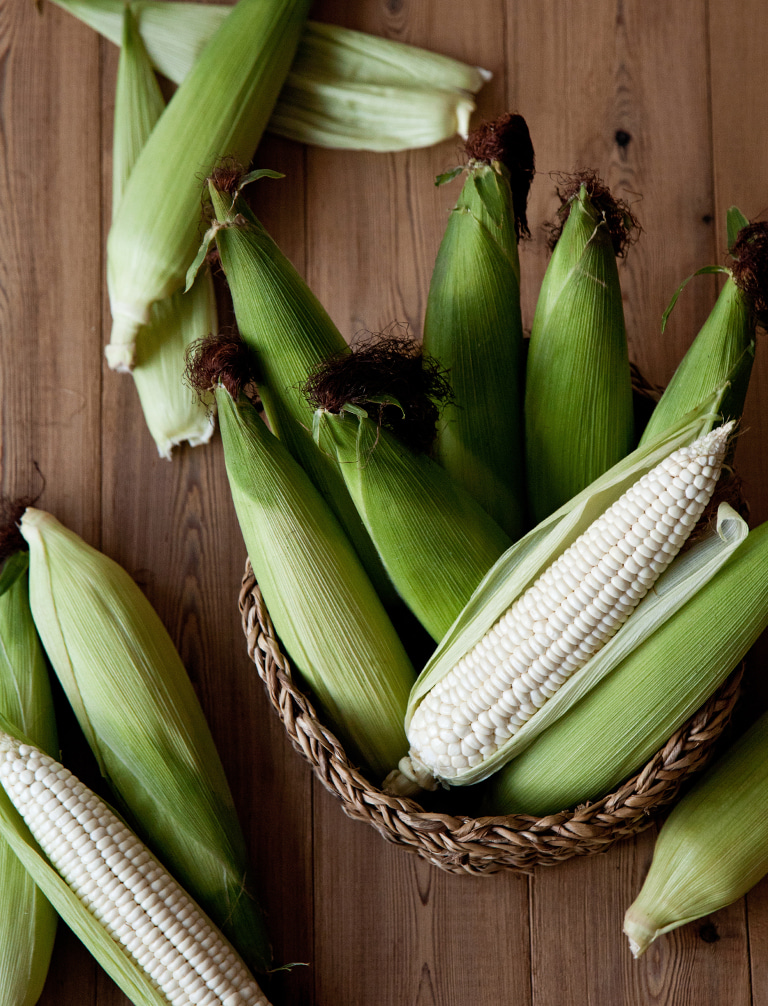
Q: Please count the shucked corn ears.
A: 2